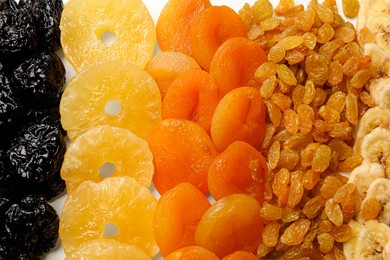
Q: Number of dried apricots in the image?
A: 12